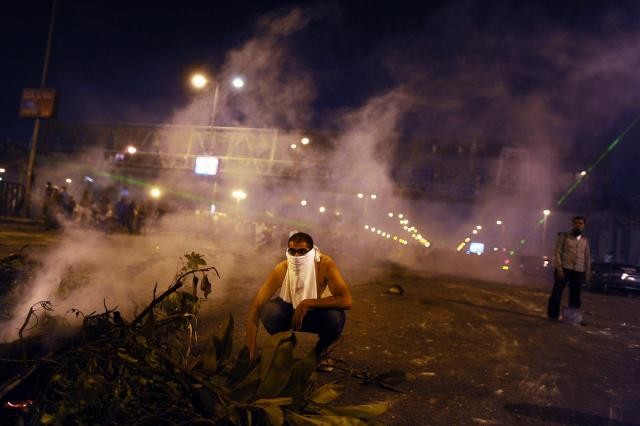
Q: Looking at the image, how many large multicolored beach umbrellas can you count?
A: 0